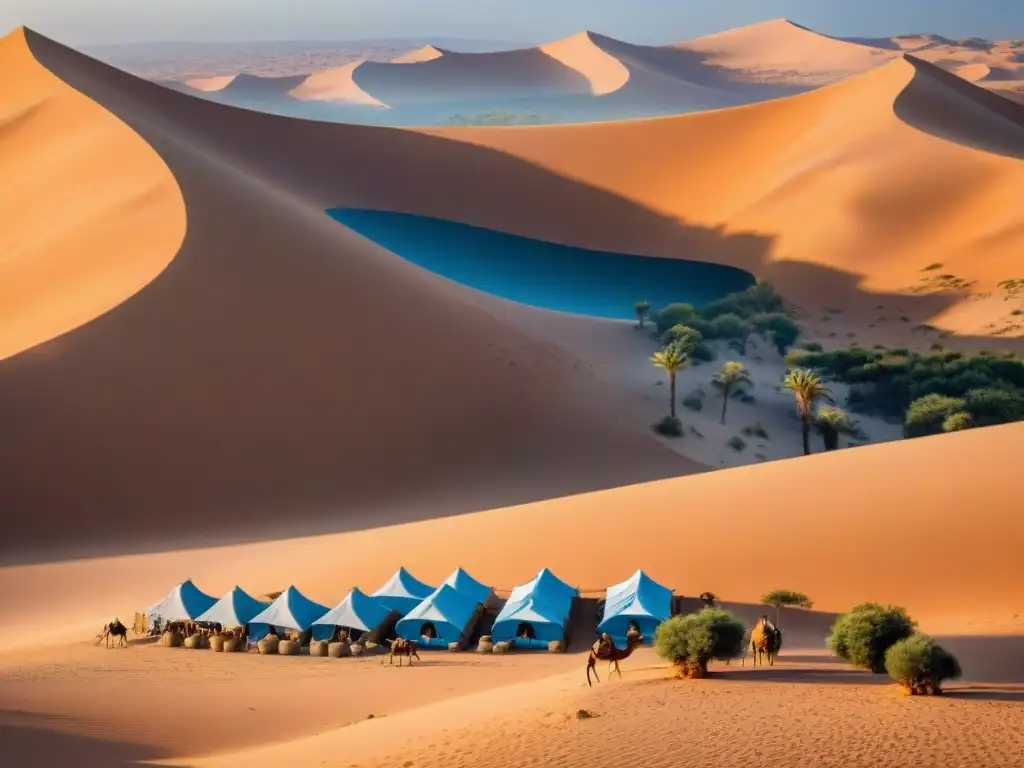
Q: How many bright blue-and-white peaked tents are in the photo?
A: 9